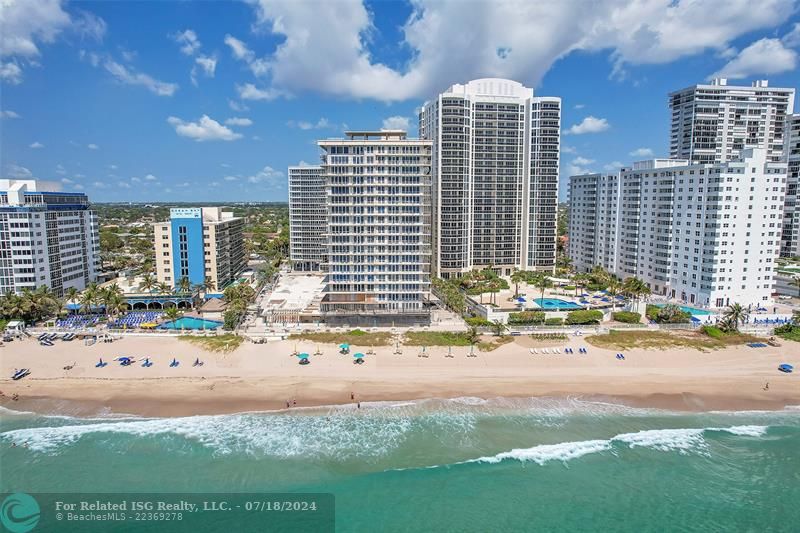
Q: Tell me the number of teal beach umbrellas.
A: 3